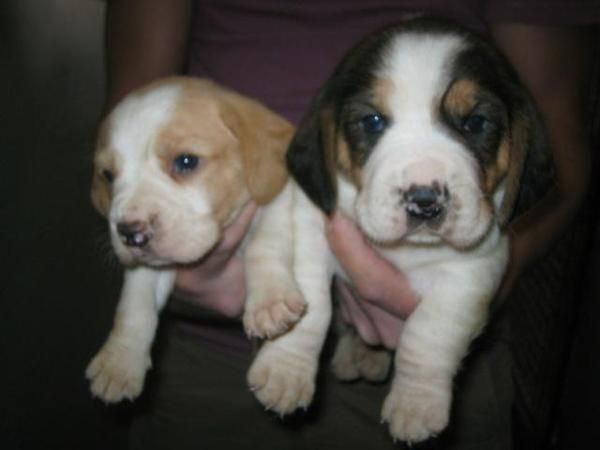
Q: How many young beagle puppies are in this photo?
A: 2